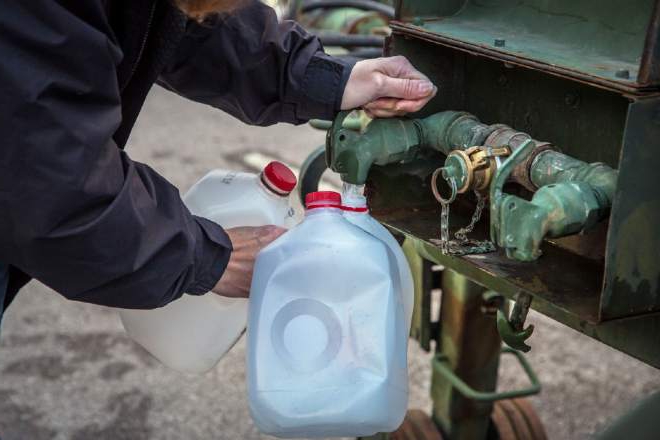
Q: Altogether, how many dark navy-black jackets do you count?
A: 1